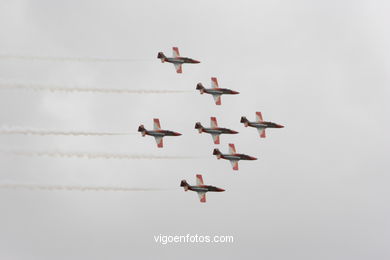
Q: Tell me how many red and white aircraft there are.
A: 7